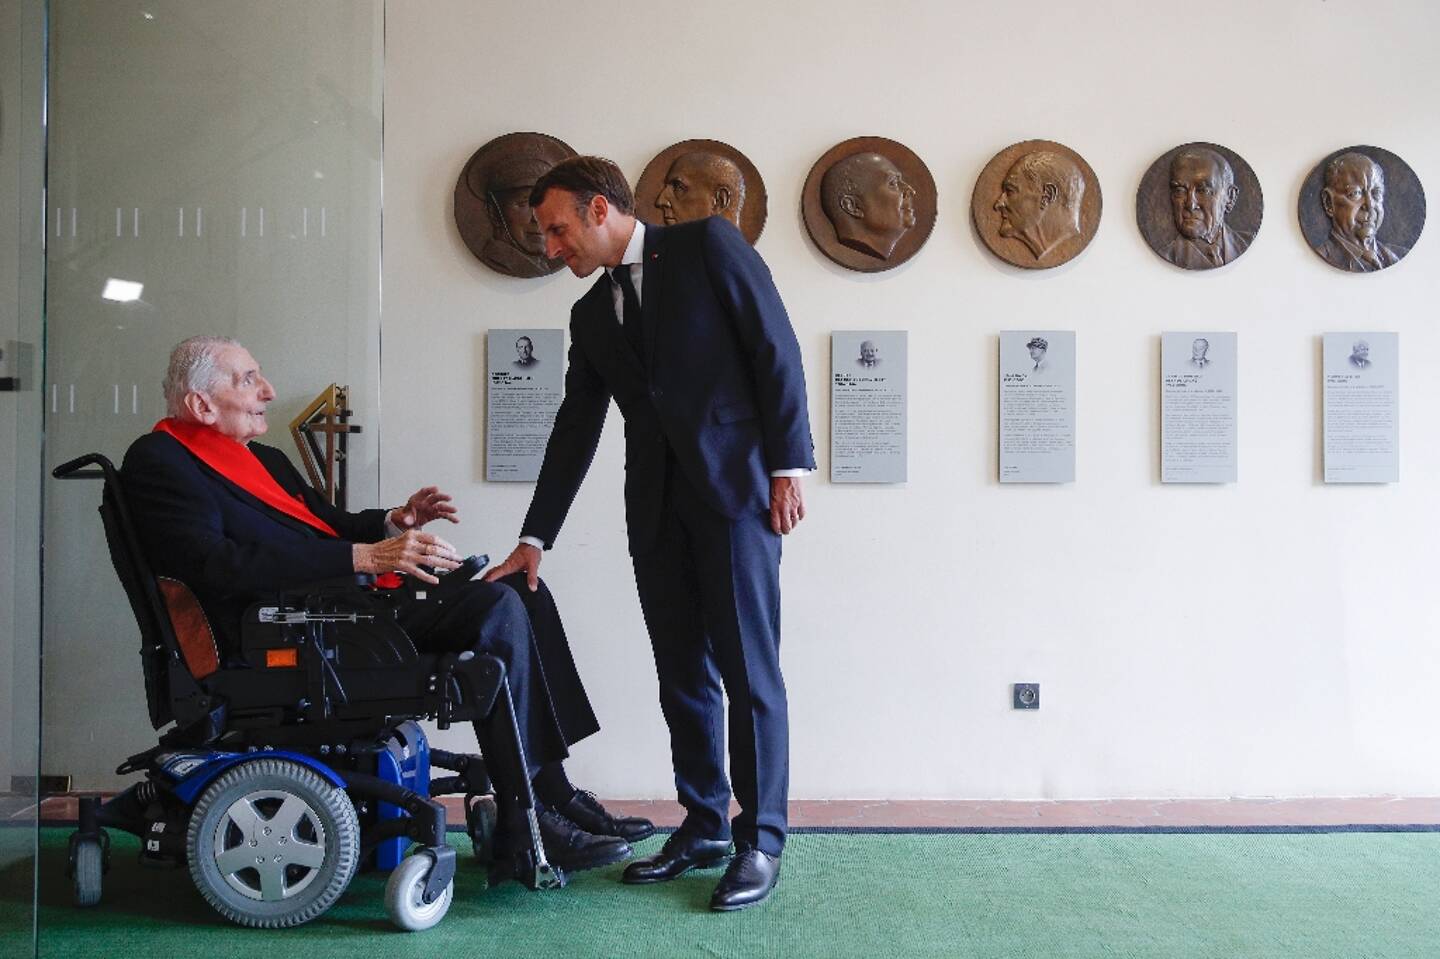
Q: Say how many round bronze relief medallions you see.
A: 6